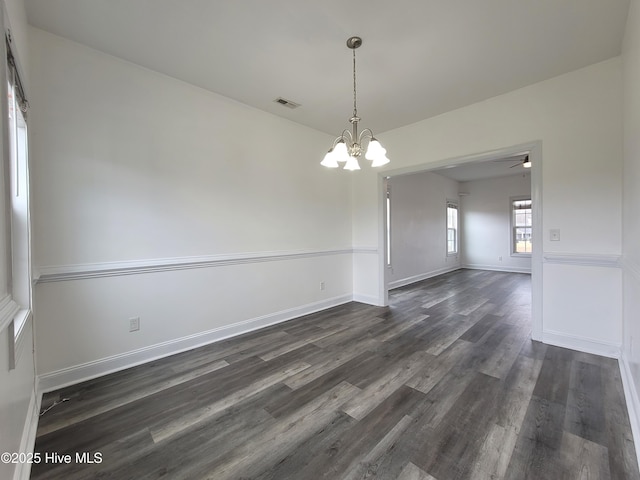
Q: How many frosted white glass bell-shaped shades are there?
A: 5